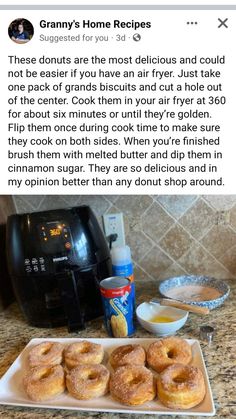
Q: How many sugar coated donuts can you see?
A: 8